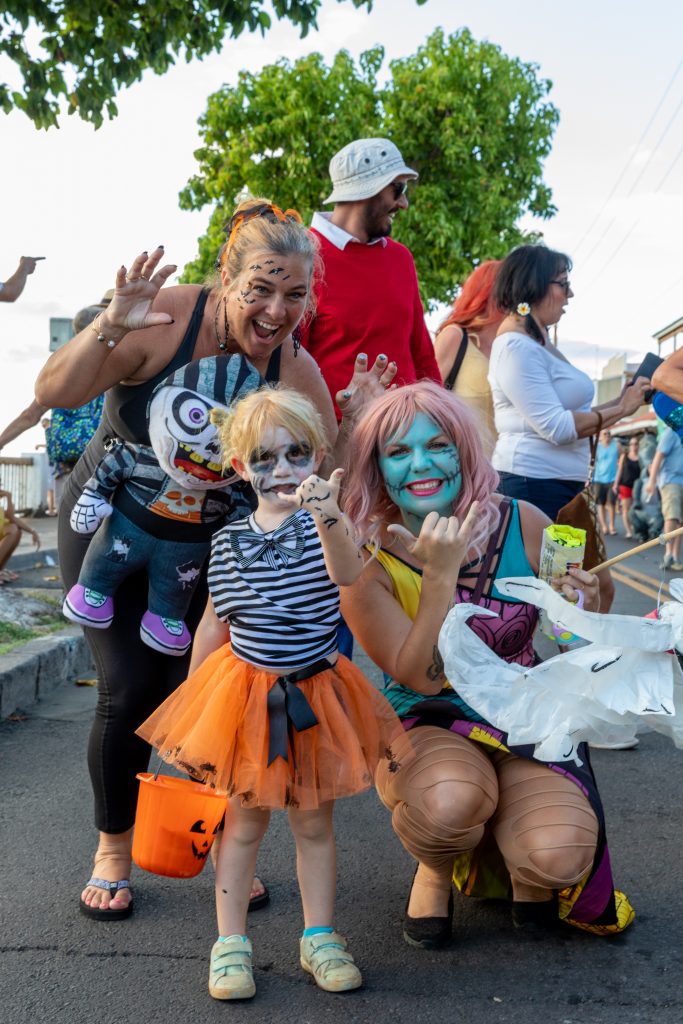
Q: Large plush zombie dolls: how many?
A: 1